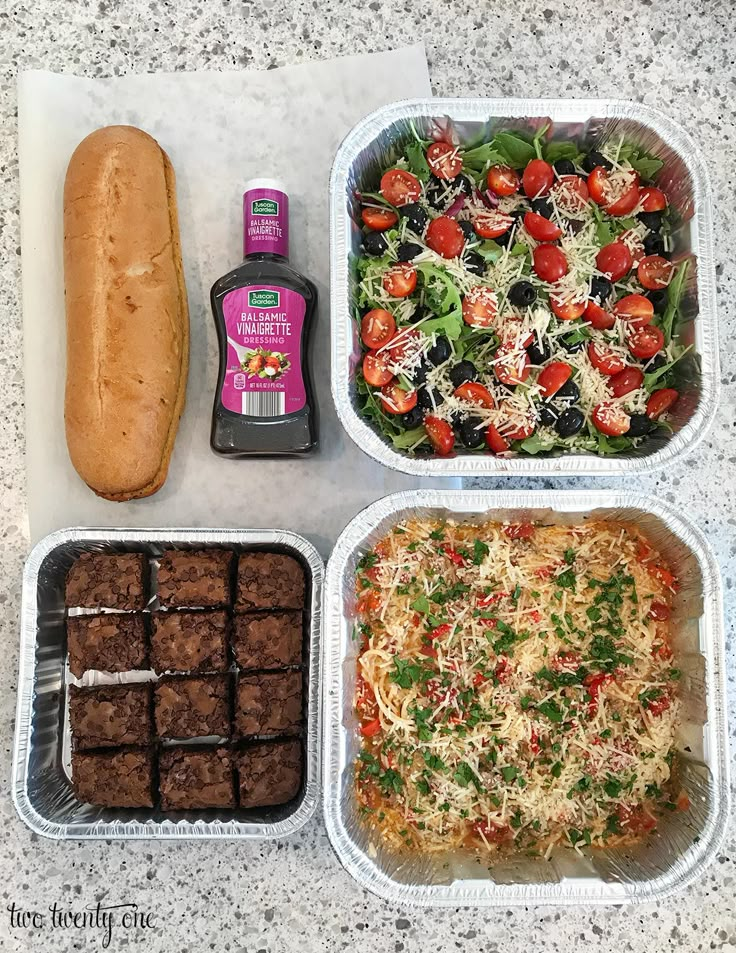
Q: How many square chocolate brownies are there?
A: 12